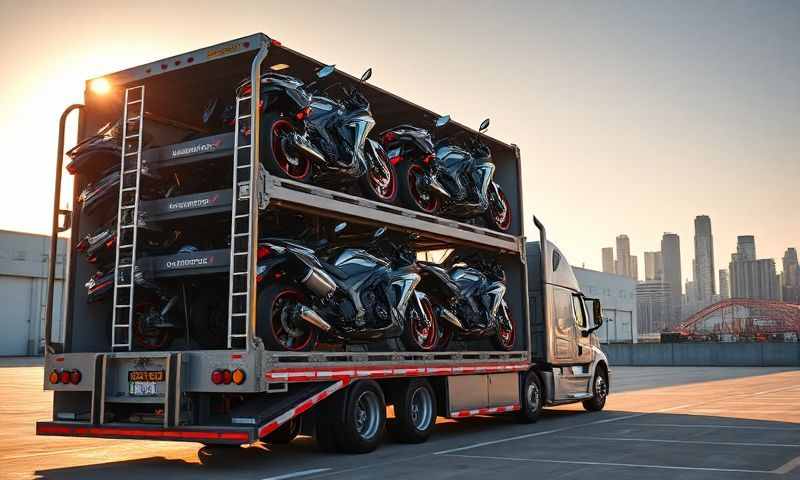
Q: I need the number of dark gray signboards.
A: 3